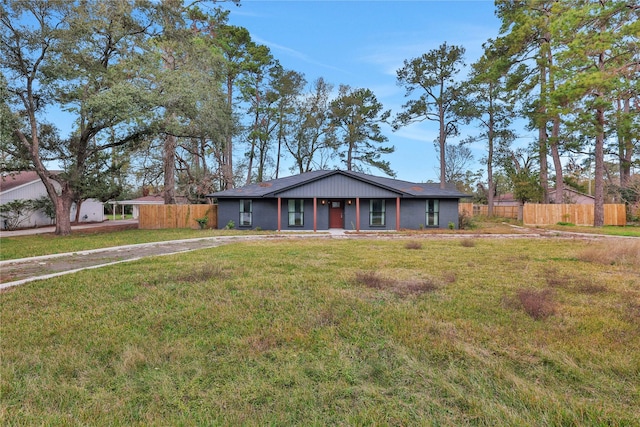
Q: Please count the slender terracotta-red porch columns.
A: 4